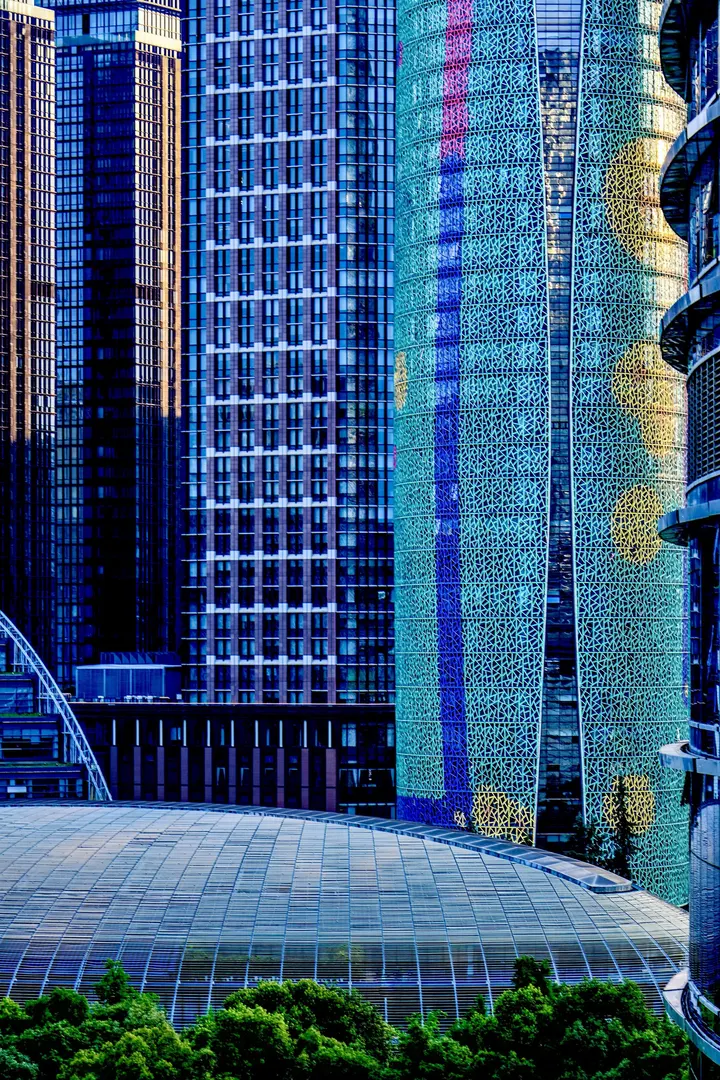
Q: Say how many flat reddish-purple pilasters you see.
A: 10